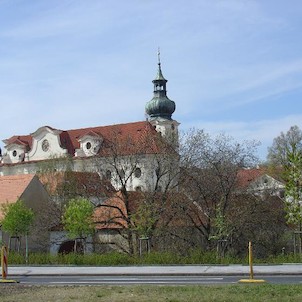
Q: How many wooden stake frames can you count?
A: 5